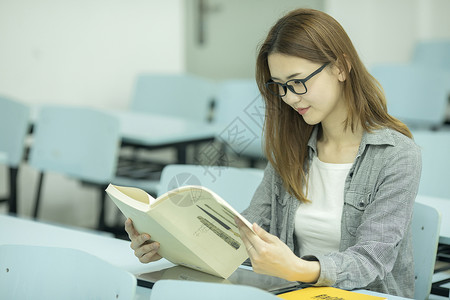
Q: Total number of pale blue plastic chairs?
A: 11